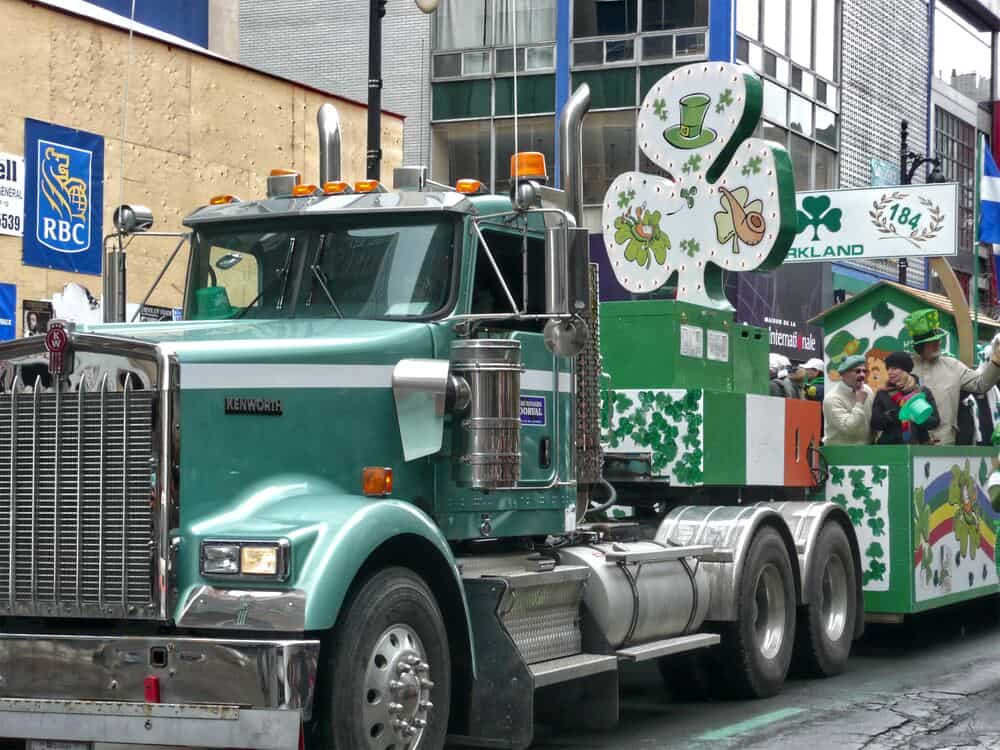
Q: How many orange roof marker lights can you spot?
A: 5